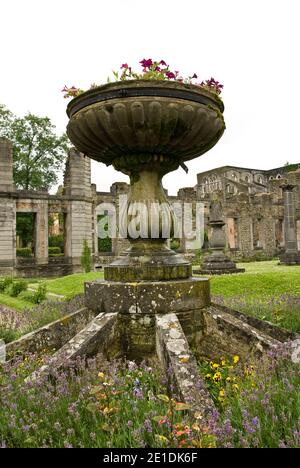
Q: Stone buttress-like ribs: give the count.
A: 5